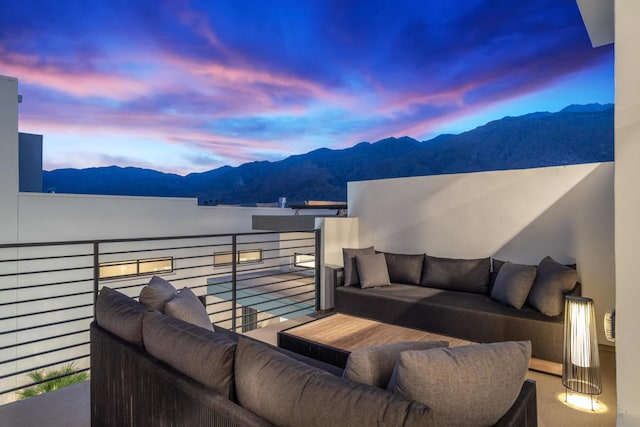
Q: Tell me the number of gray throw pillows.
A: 8